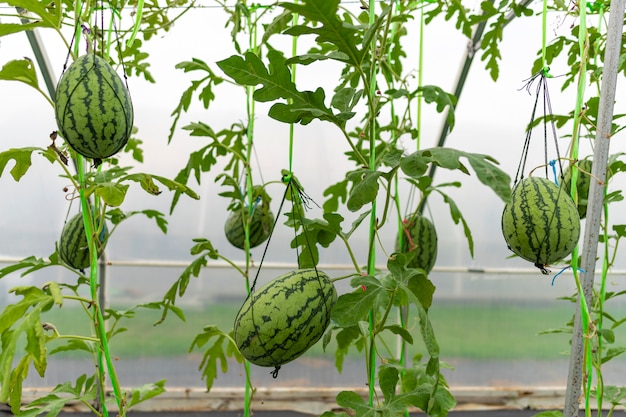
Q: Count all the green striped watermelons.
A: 7